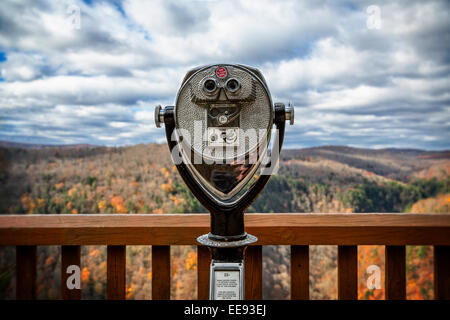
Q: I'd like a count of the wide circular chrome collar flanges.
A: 1